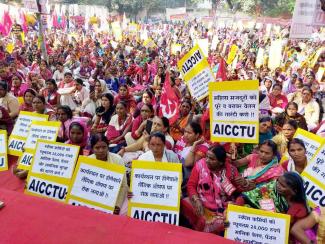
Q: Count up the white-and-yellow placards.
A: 11